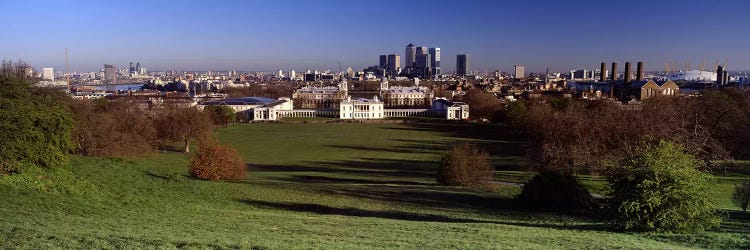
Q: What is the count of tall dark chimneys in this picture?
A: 4